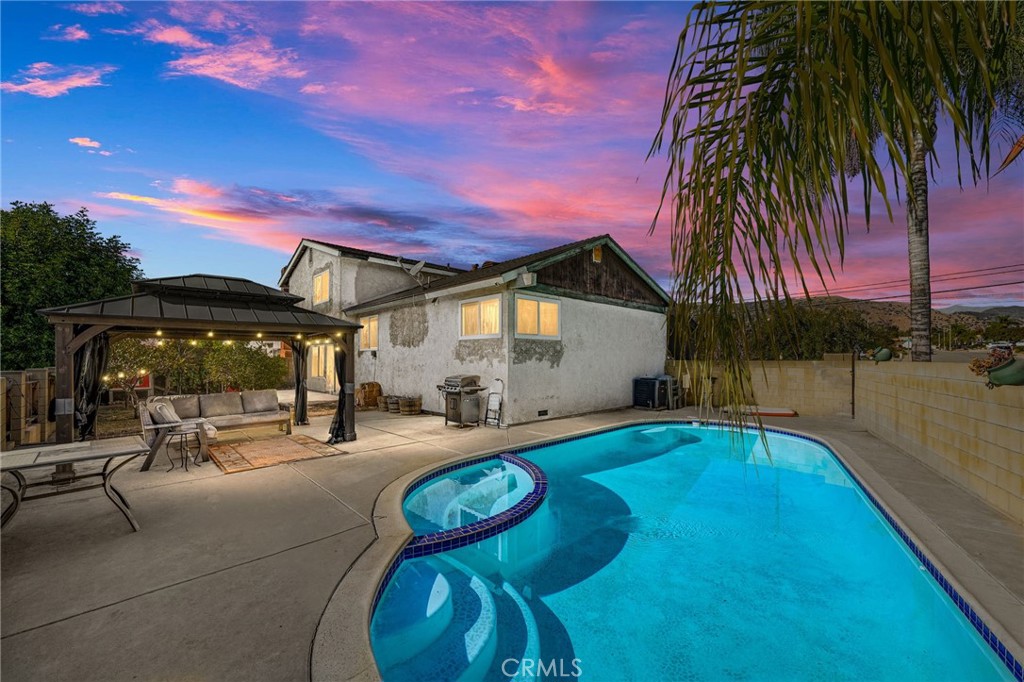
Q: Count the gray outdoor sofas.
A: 1